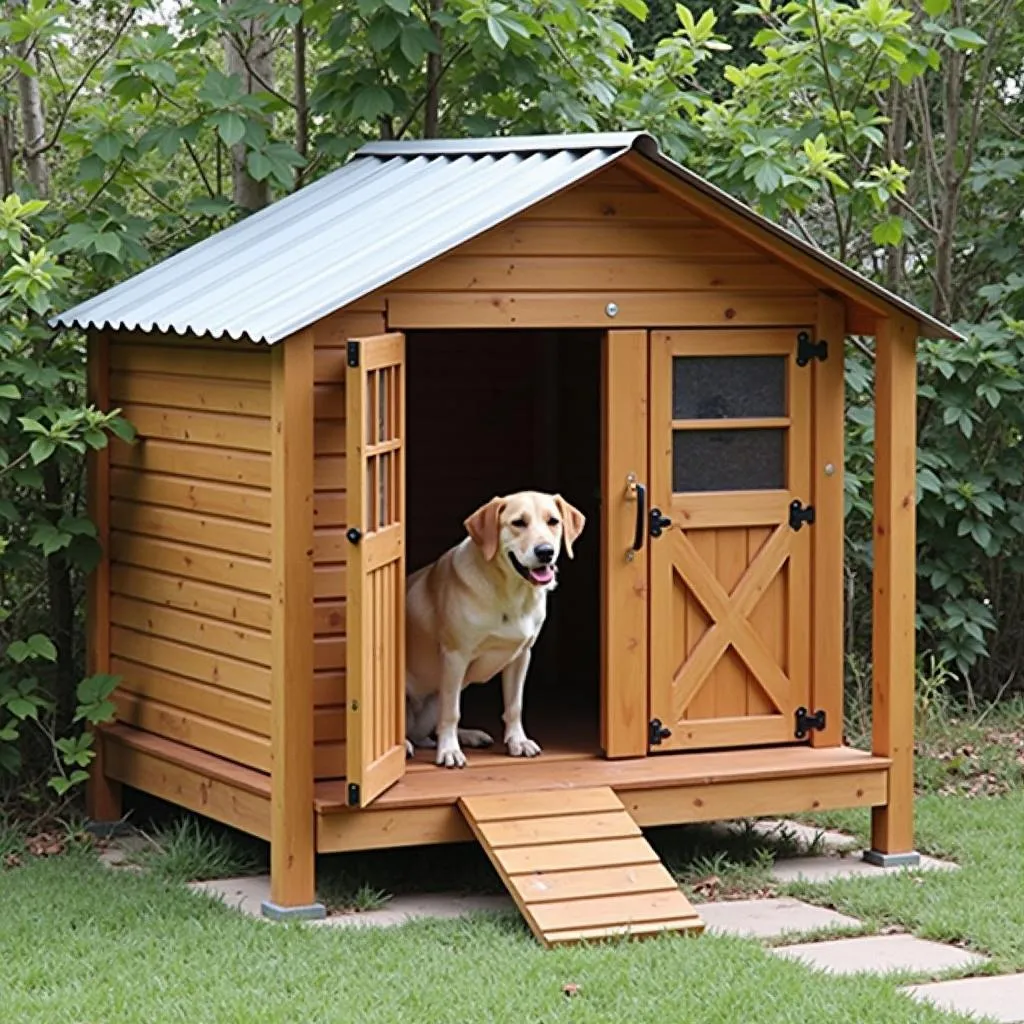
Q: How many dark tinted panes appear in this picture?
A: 2